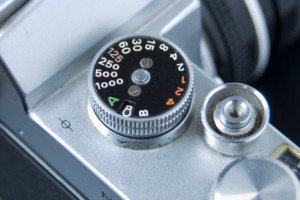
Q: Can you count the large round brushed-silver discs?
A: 1